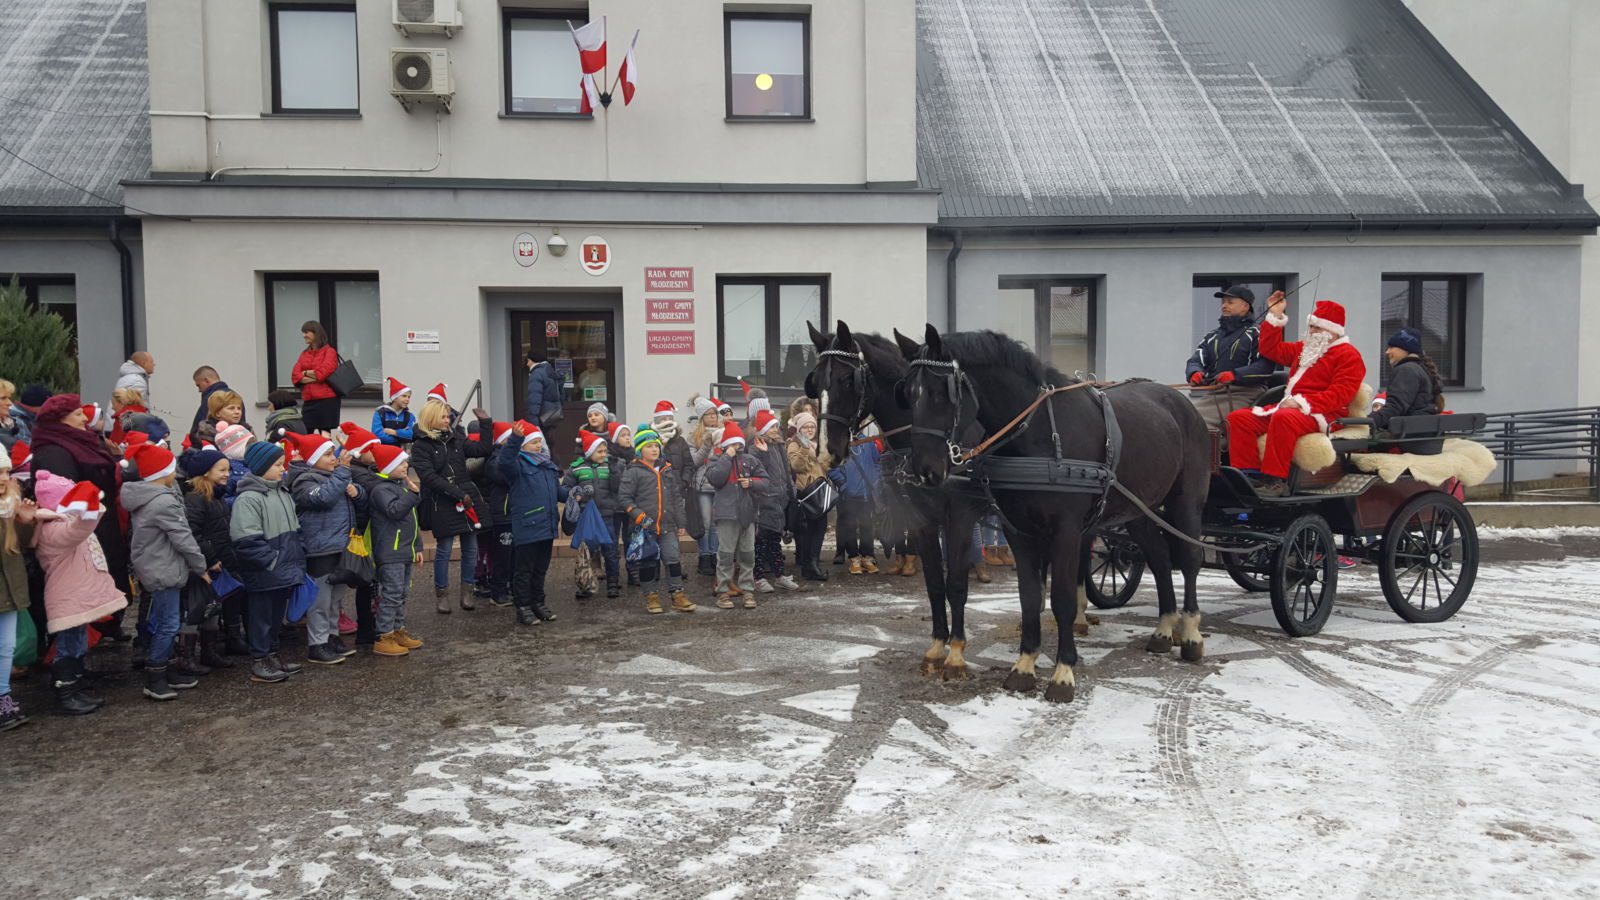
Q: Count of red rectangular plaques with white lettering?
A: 3